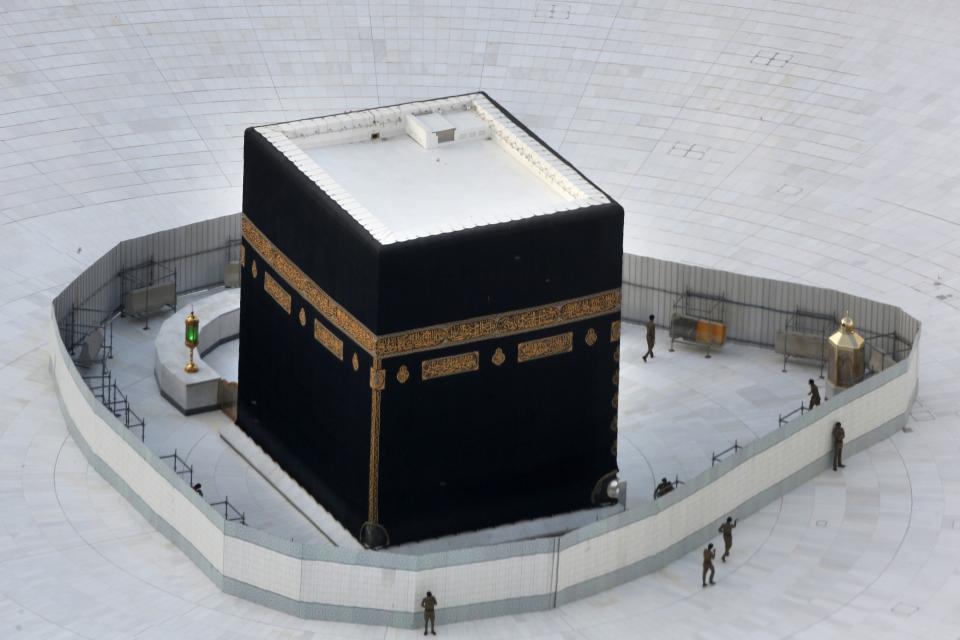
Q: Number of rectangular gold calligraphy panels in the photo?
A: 4